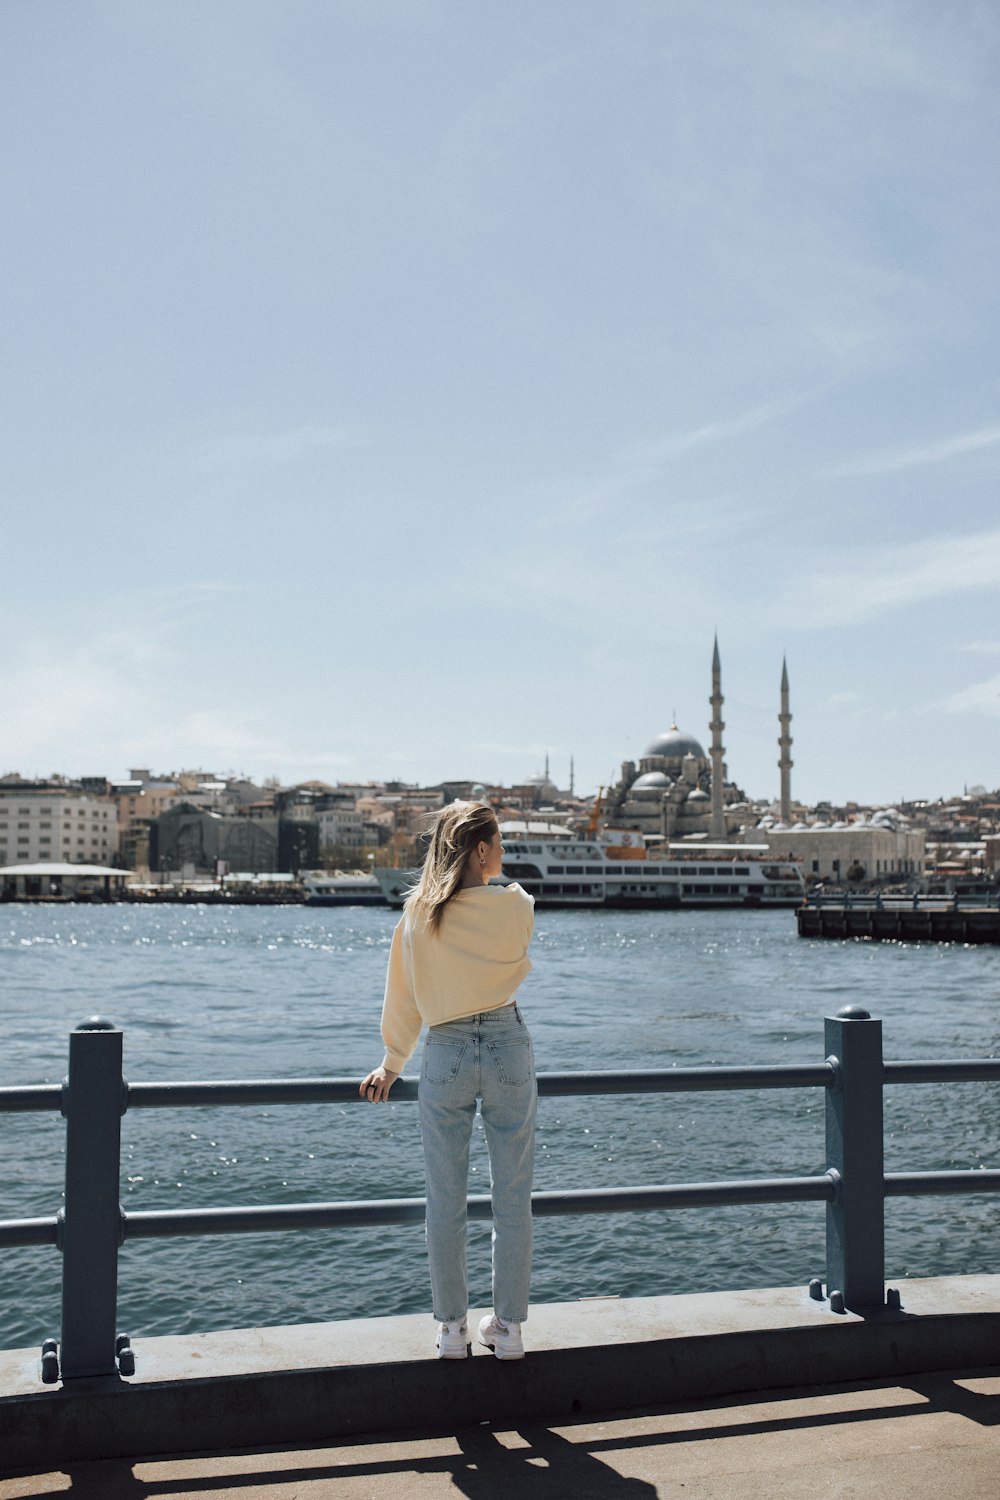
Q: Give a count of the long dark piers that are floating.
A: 1